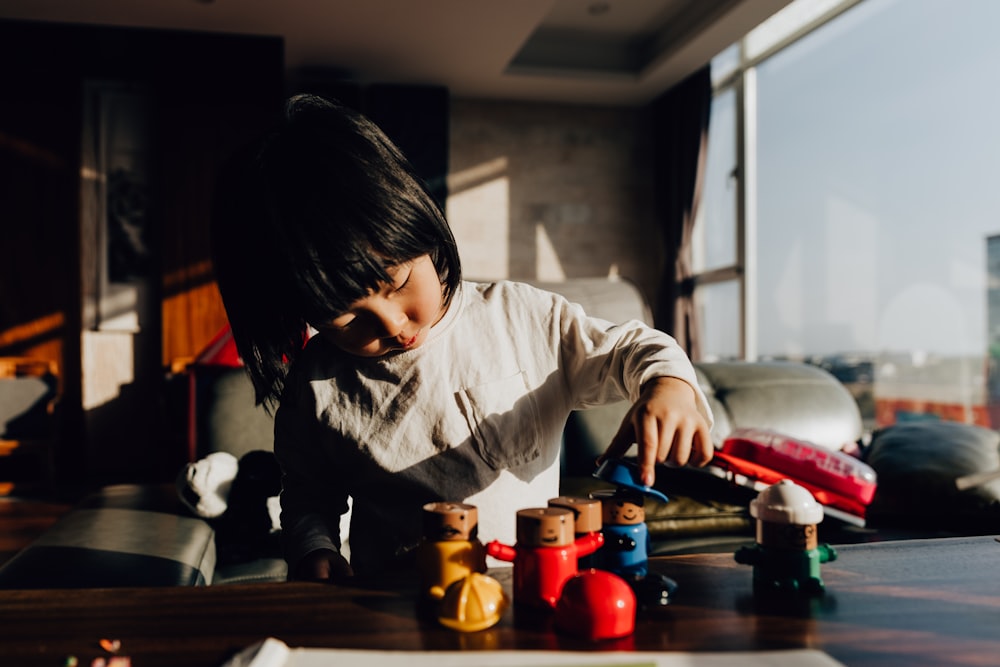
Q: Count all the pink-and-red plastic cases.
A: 1